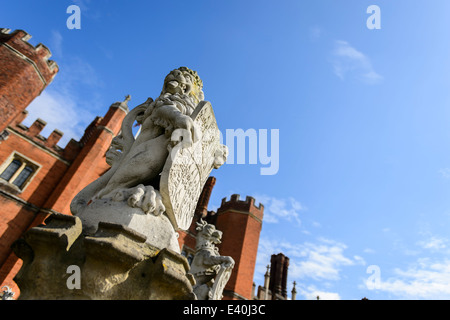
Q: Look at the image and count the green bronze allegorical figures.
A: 0